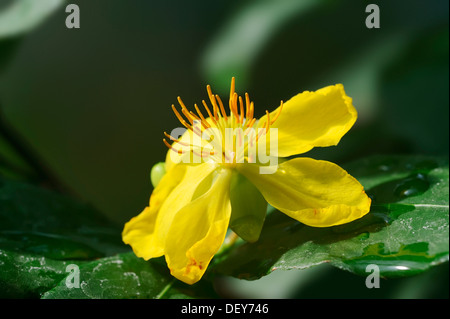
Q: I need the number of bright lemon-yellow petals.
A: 5